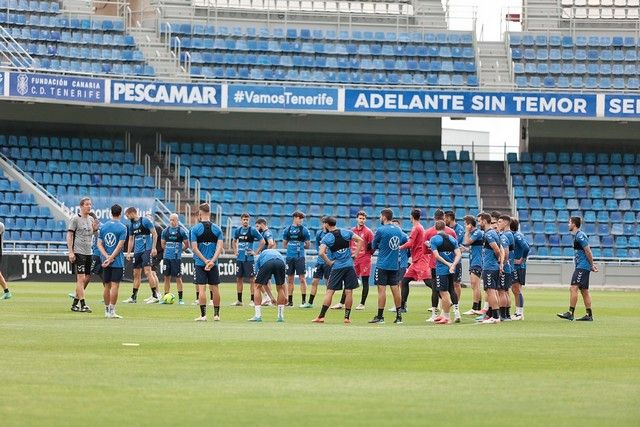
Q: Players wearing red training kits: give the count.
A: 3